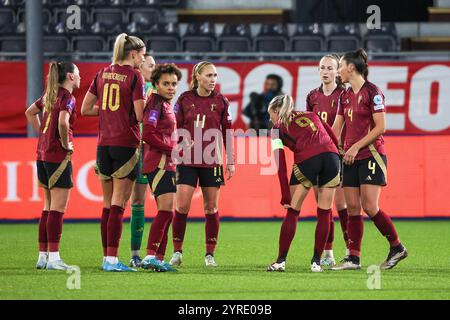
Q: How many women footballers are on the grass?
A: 8